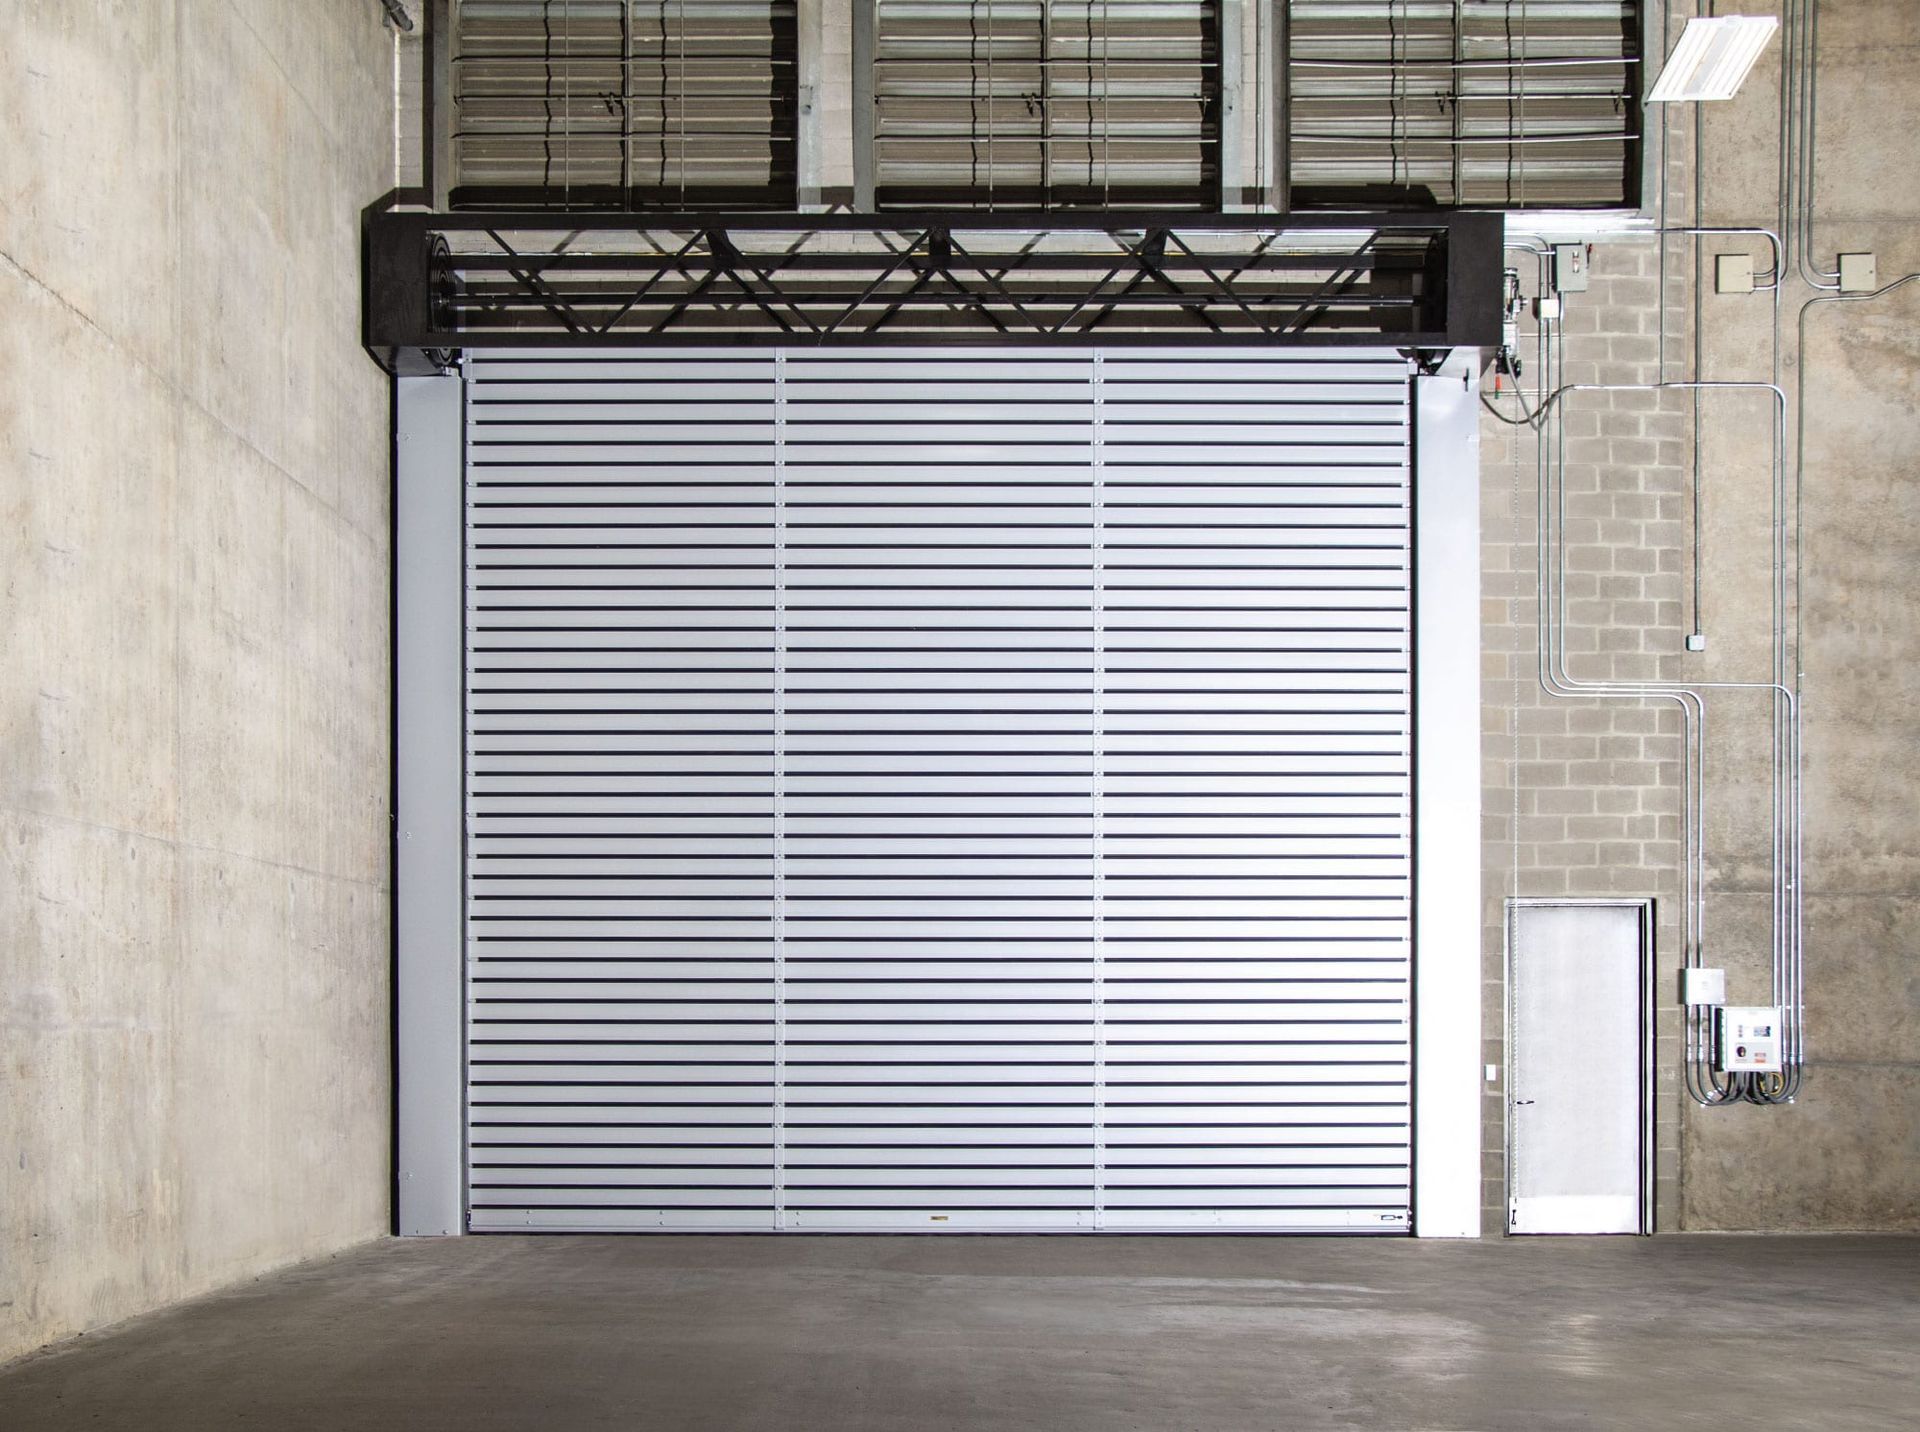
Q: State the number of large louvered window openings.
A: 3